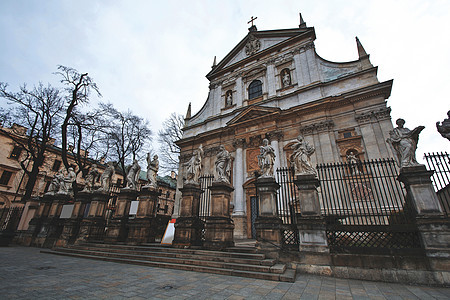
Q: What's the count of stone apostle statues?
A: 12